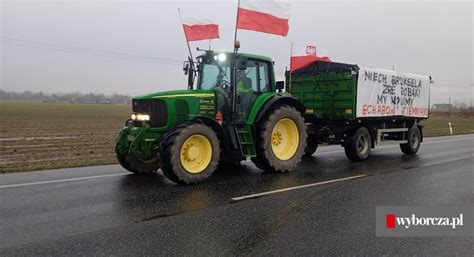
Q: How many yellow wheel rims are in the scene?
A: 2